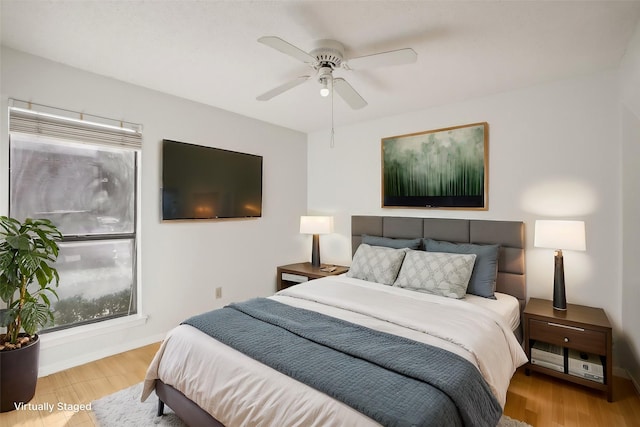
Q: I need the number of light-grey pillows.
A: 2